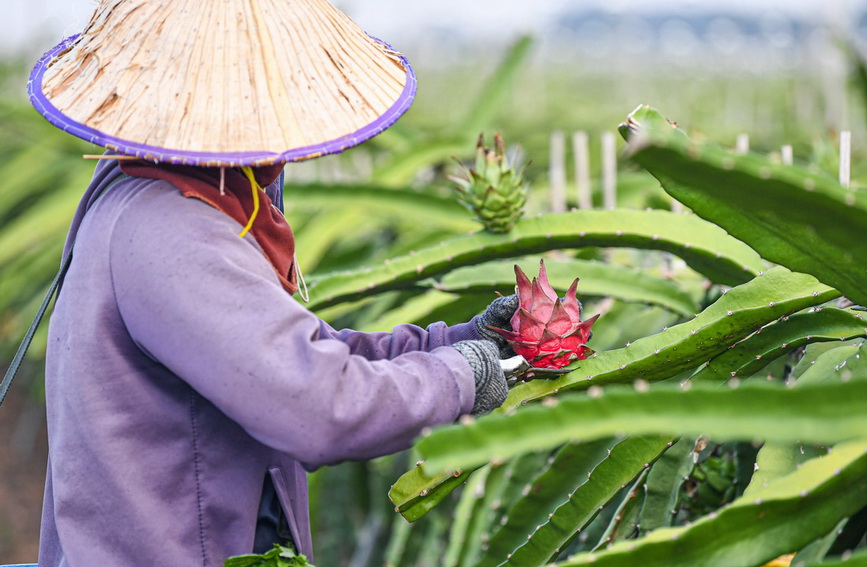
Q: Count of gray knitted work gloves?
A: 2